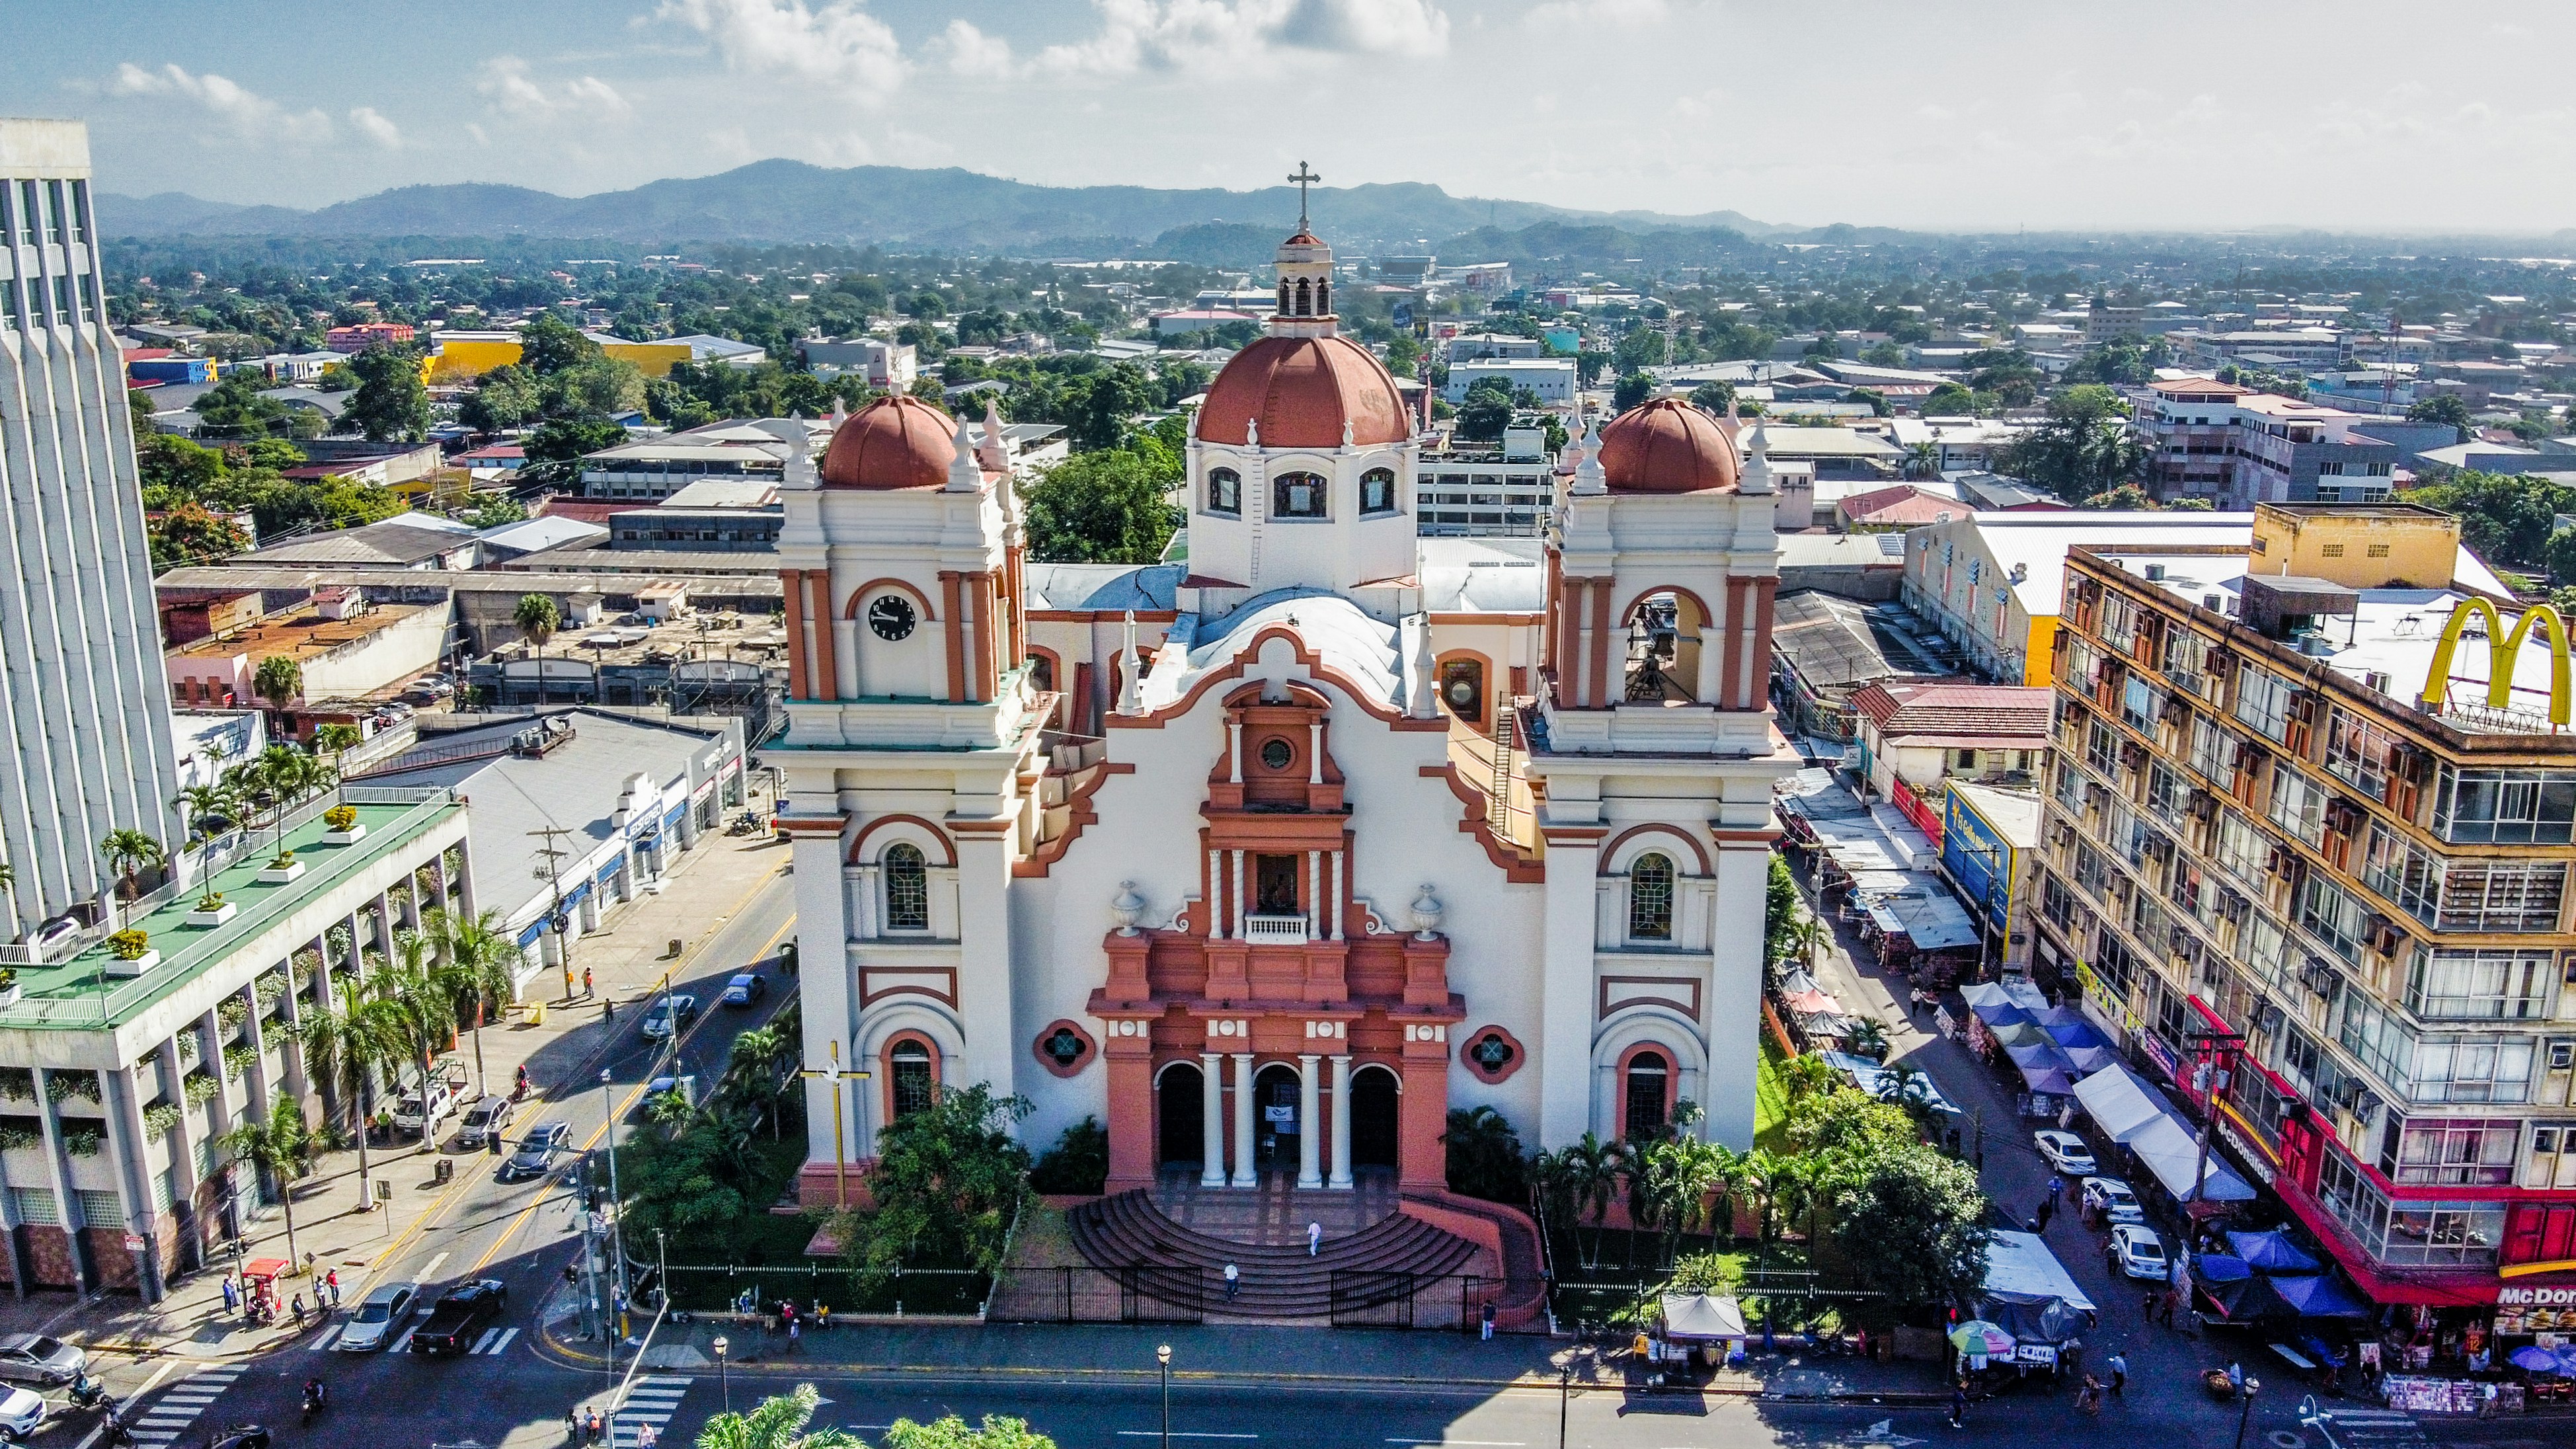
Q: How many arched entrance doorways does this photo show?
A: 3